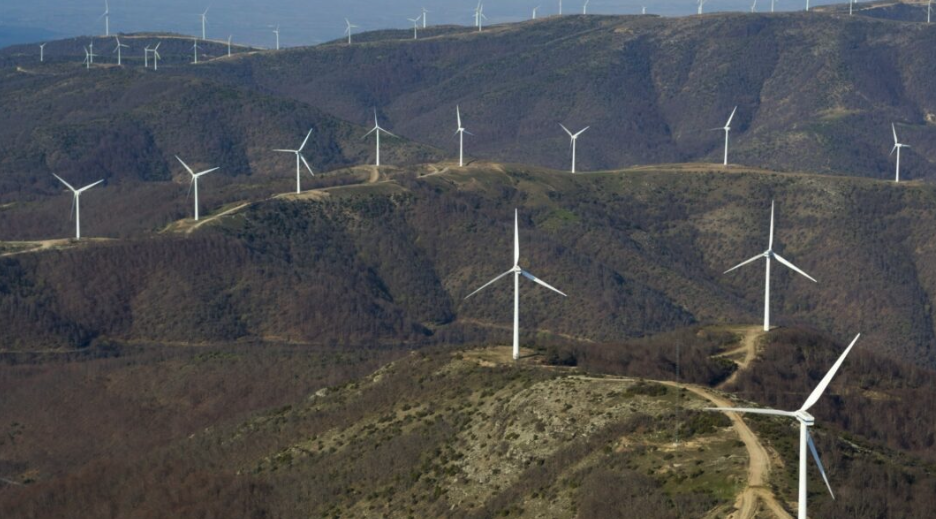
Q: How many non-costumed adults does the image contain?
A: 0